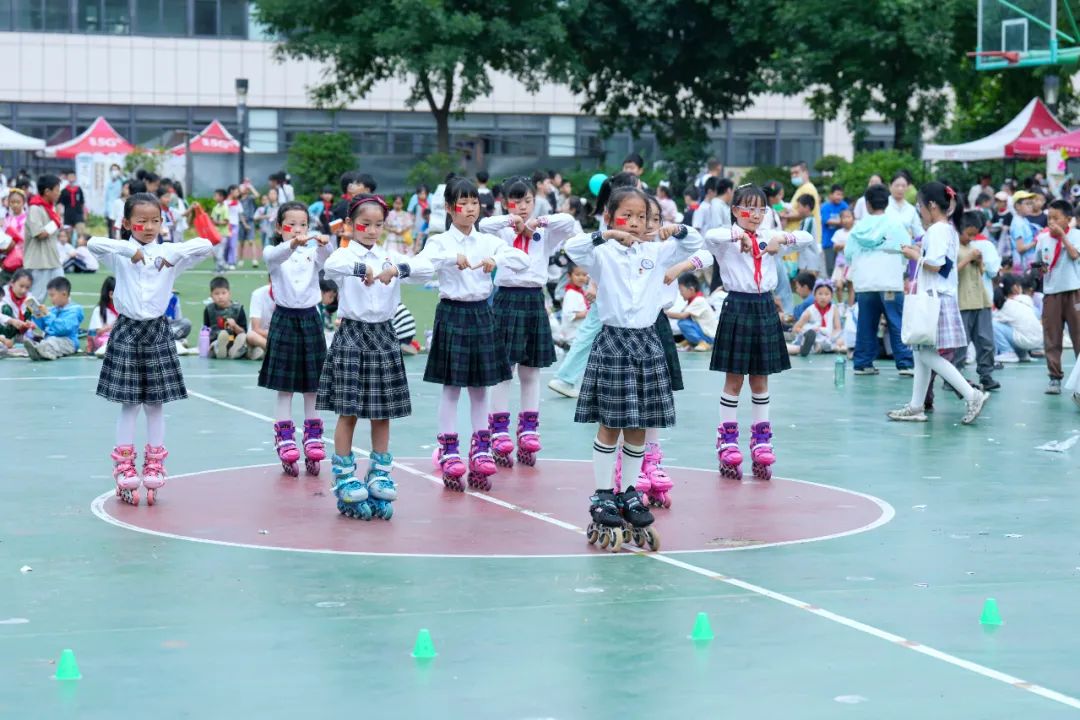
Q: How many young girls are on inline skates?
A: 8